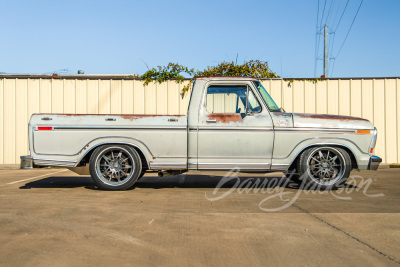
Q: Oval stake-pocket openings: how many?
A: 3